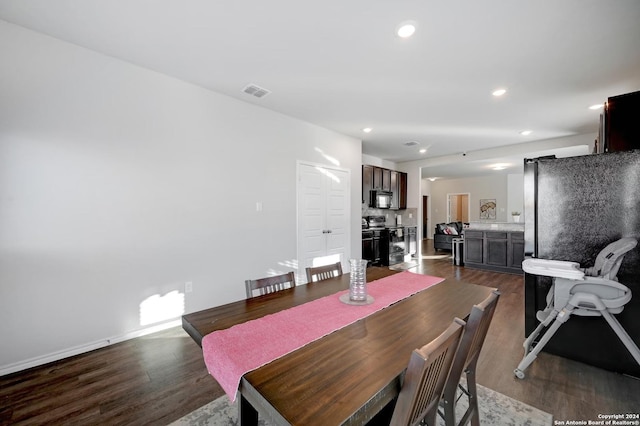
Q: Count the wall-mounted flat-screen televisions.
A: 0